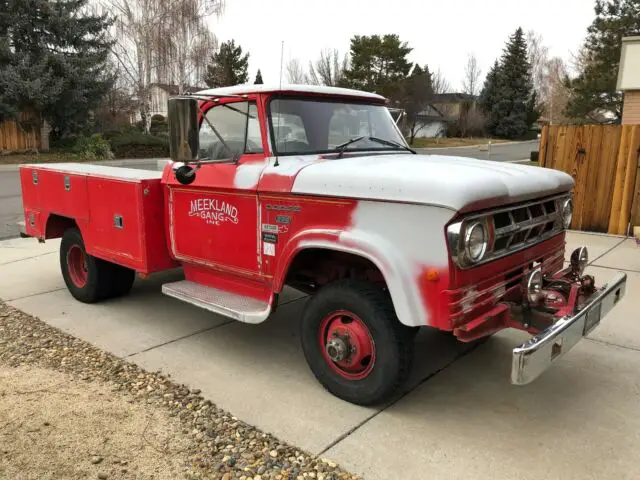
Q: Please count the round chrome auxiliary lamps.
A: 2